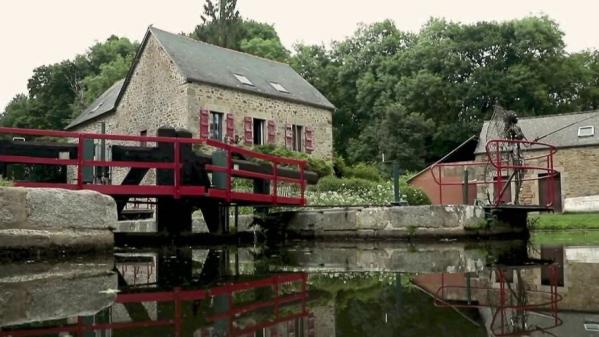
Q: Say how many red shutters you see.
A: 6